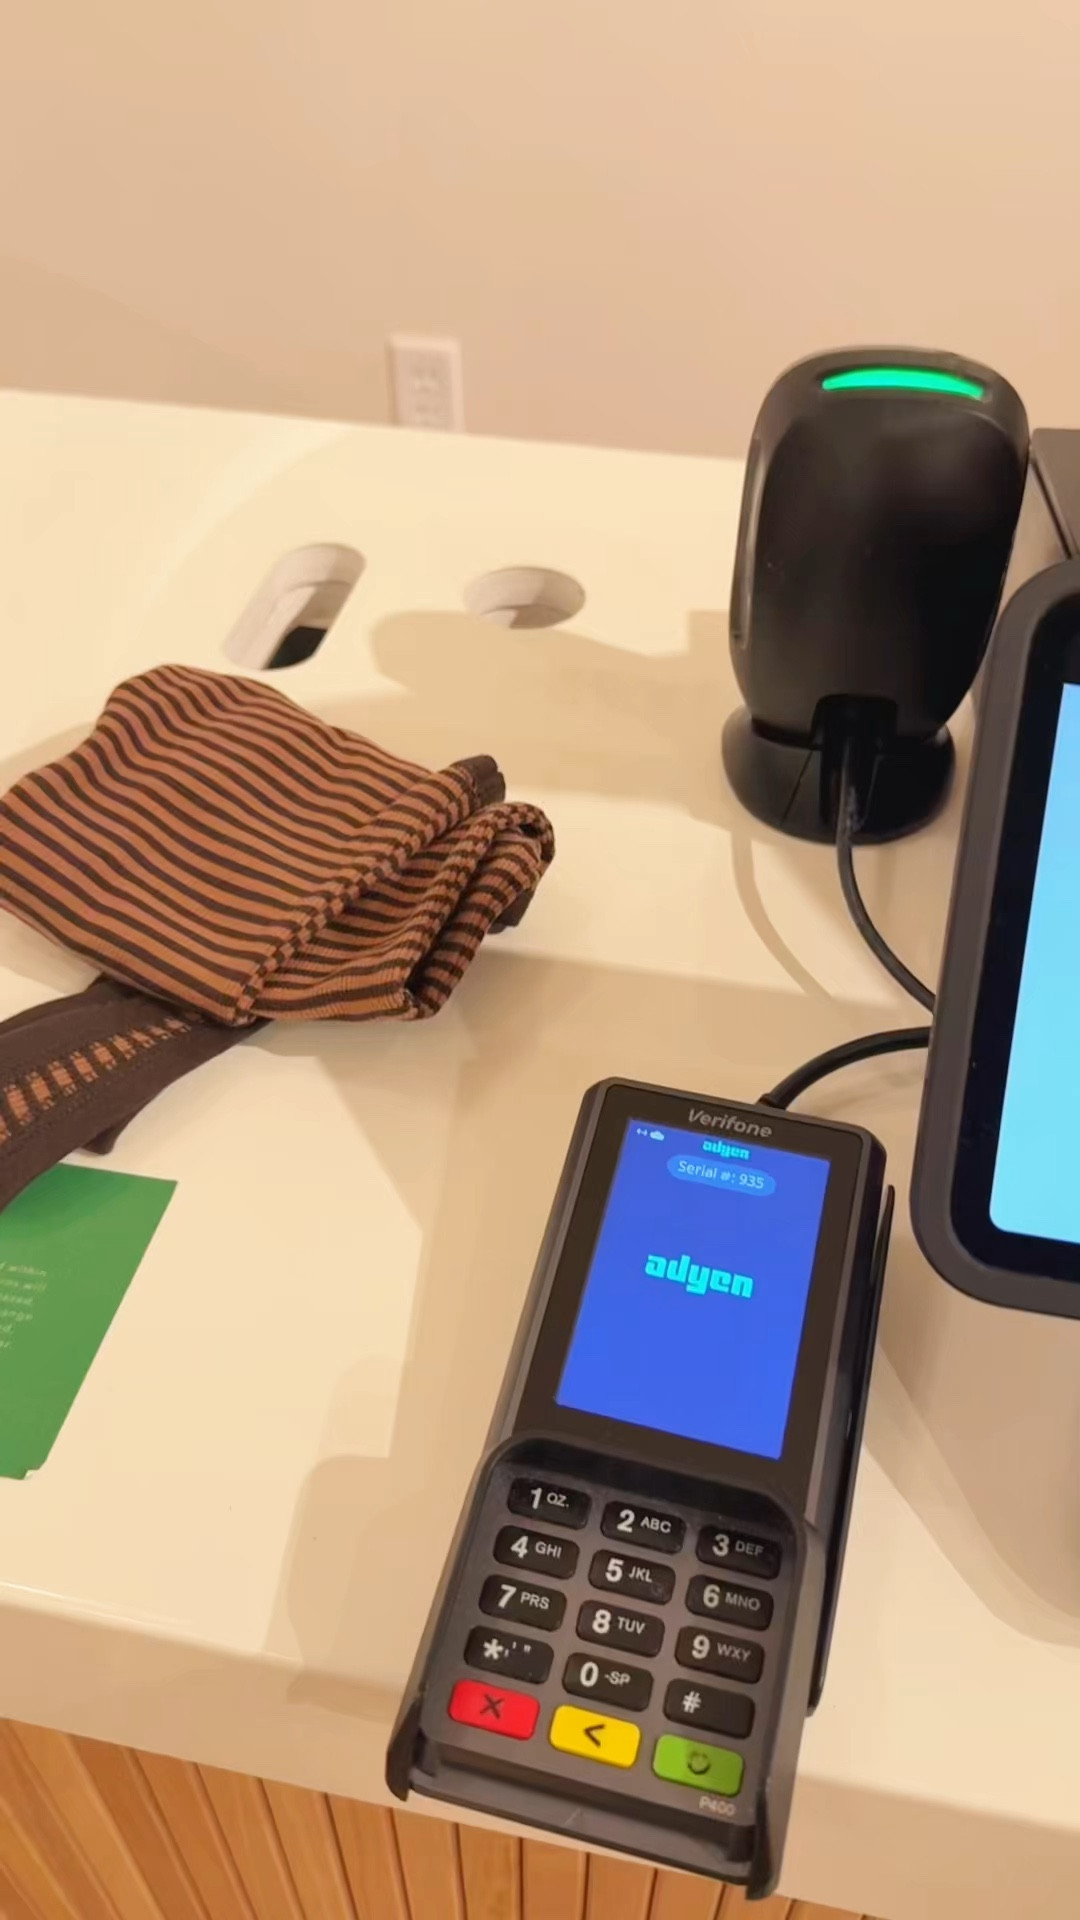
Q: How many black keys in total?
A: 12